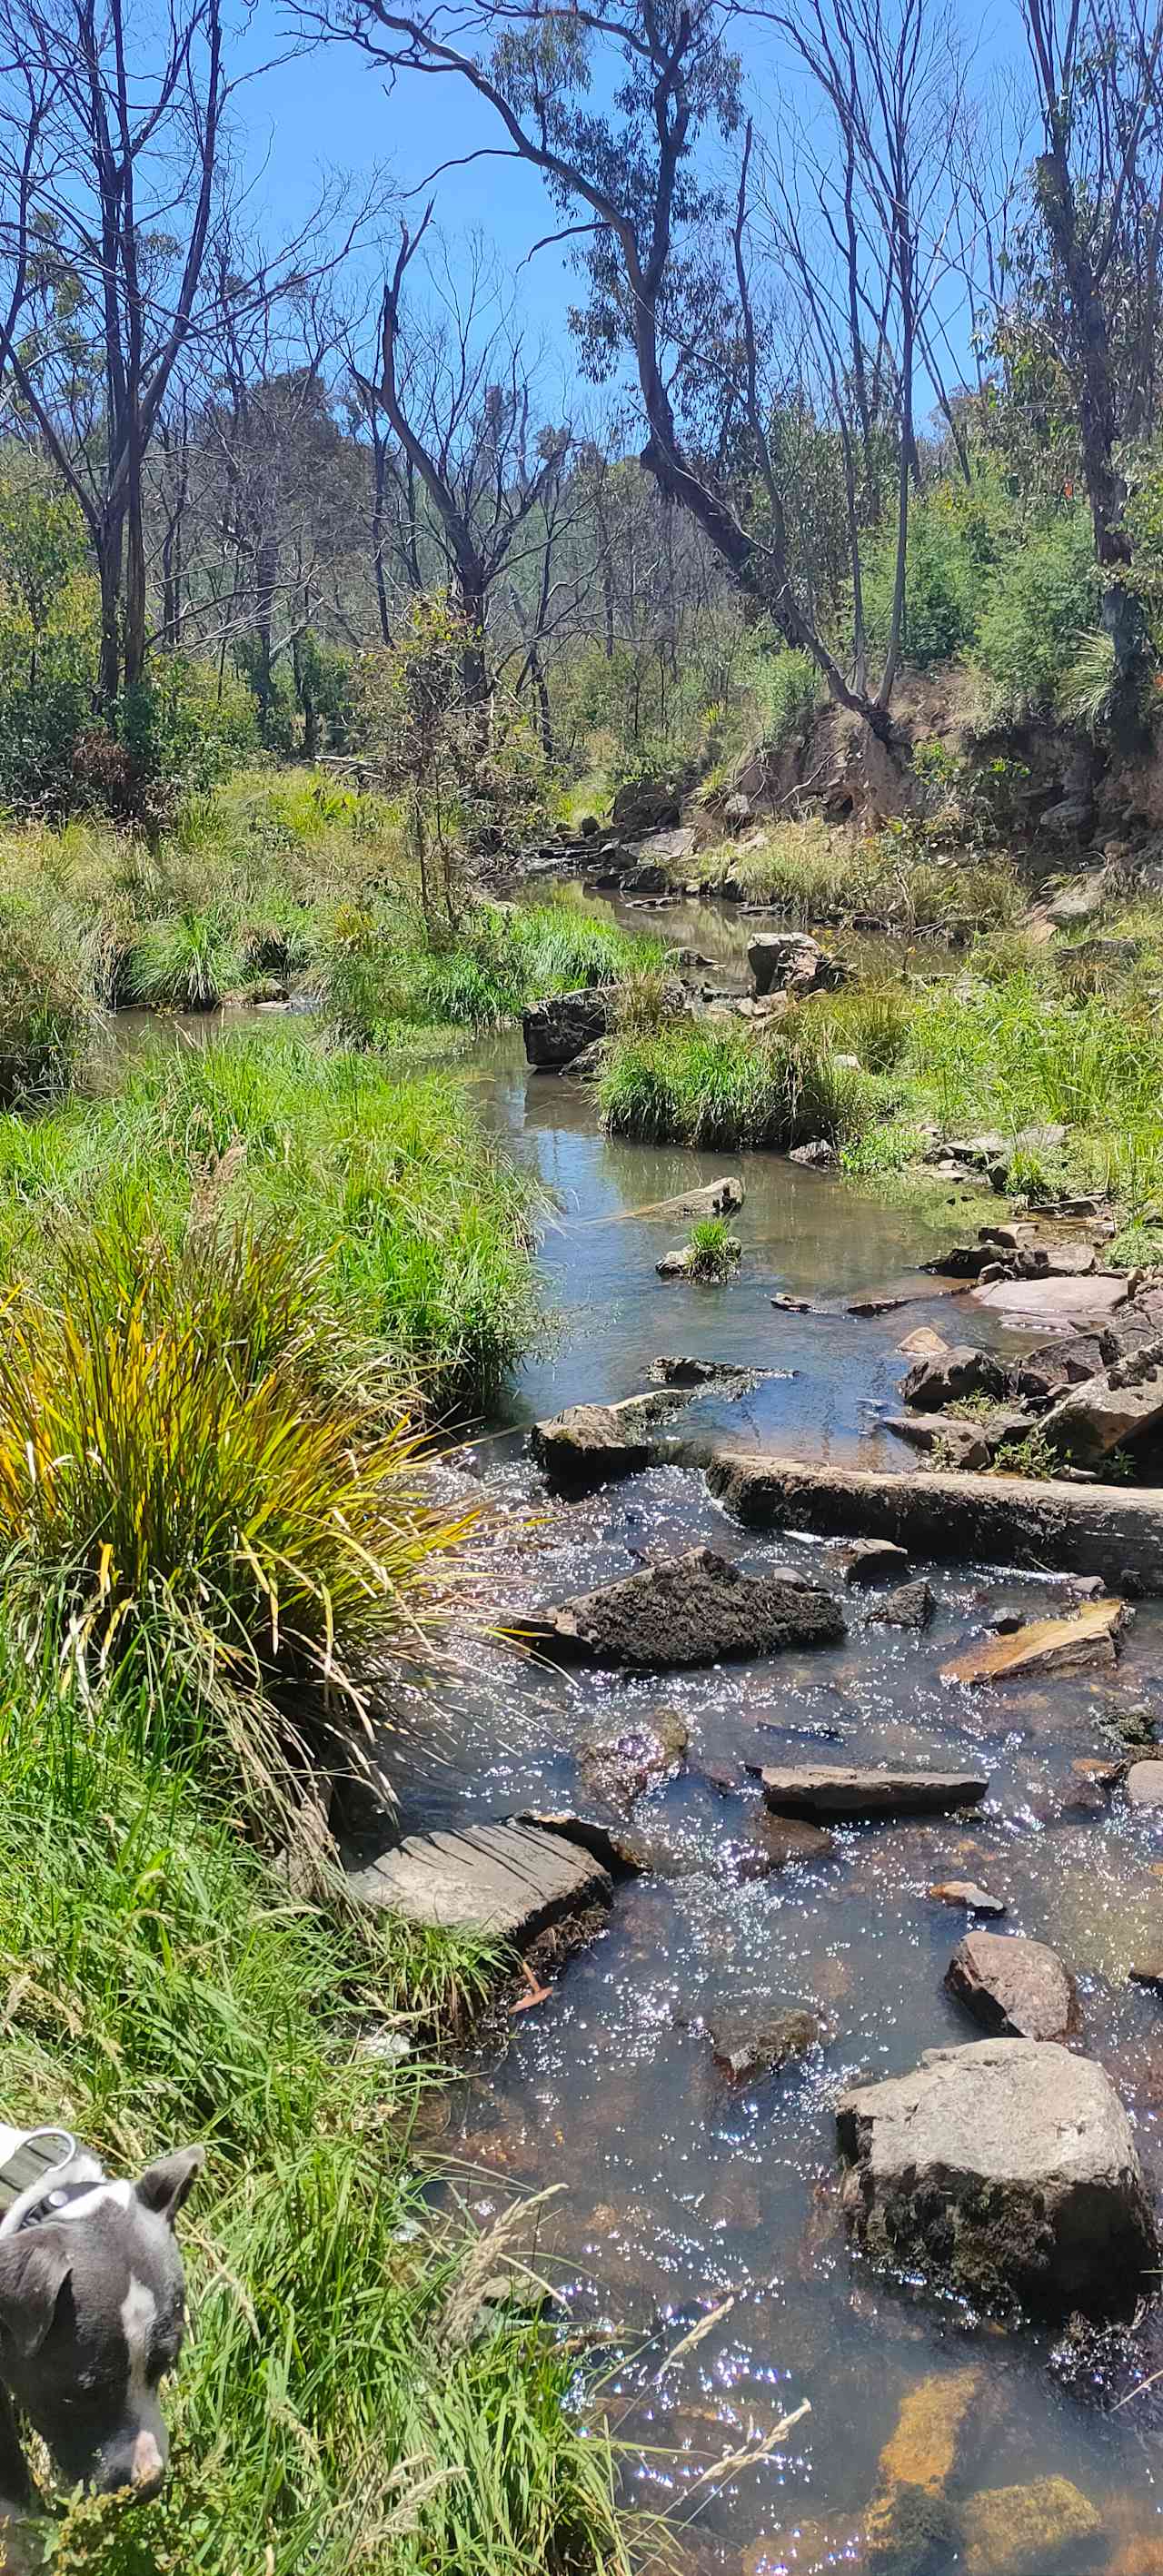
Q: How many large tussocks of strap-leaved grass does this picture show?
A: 1